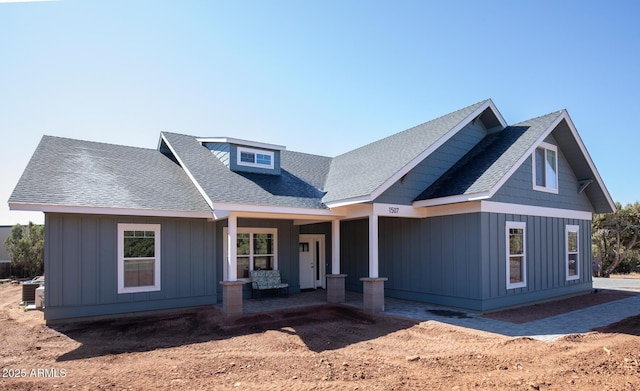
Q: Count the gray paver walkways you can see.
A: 1